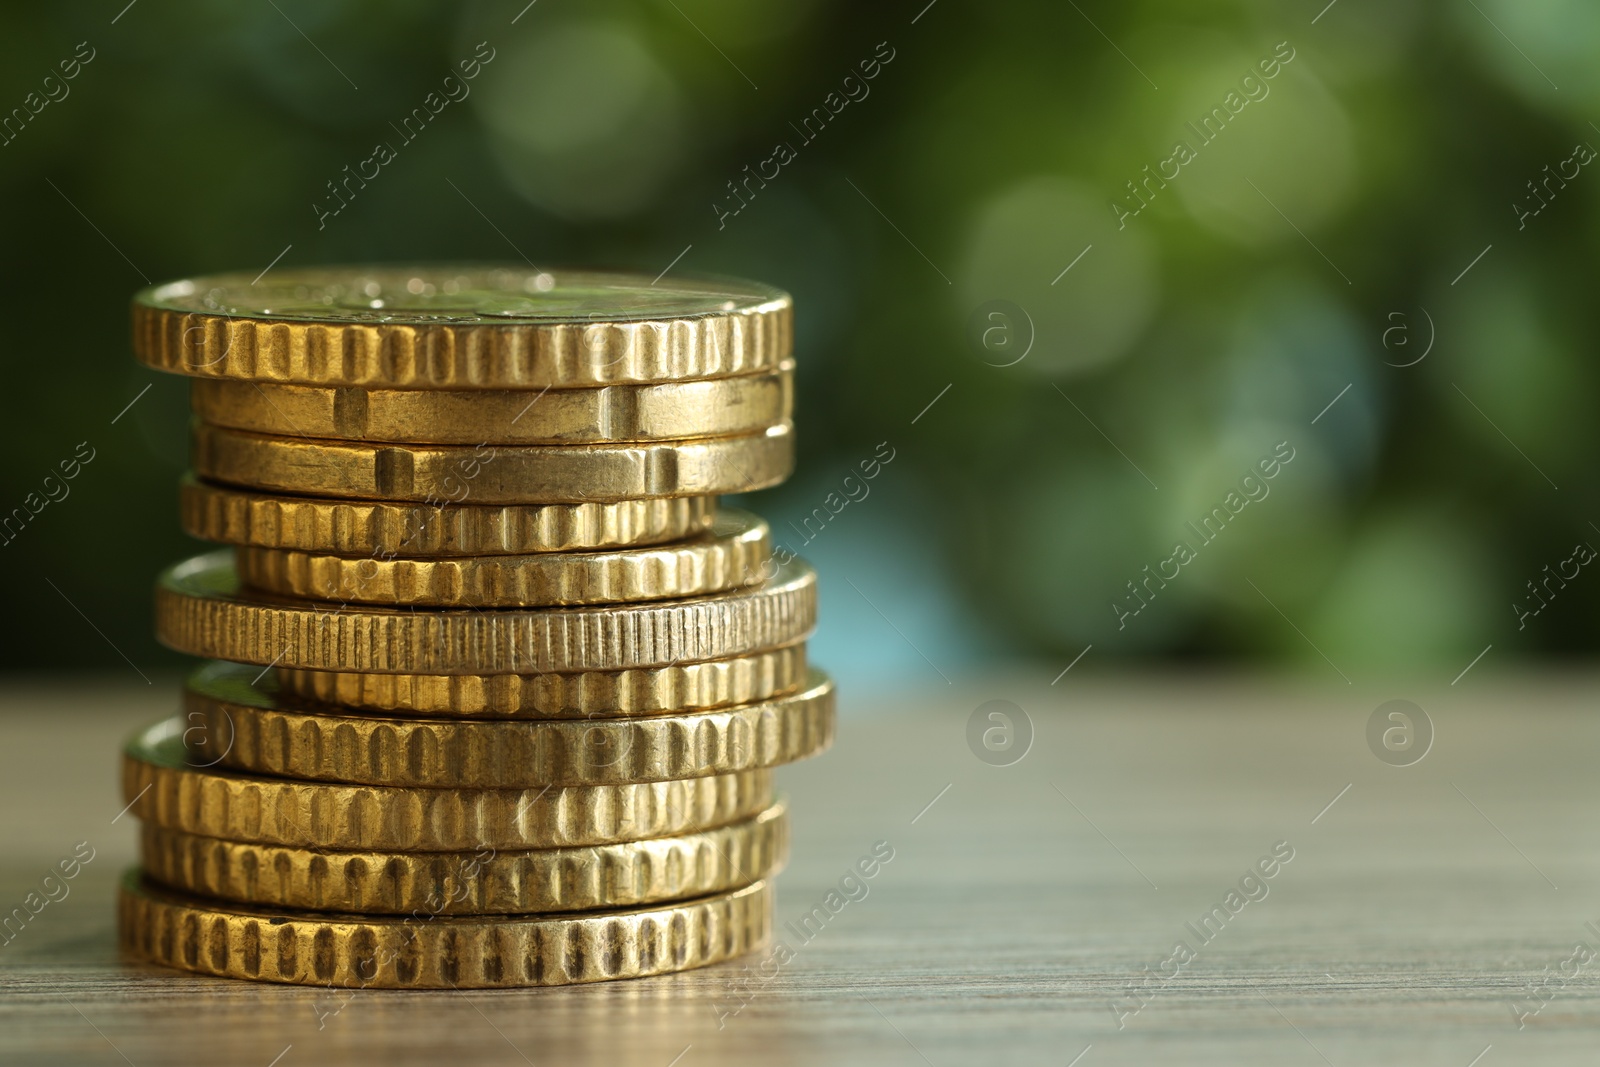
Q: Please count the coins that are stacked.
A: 11